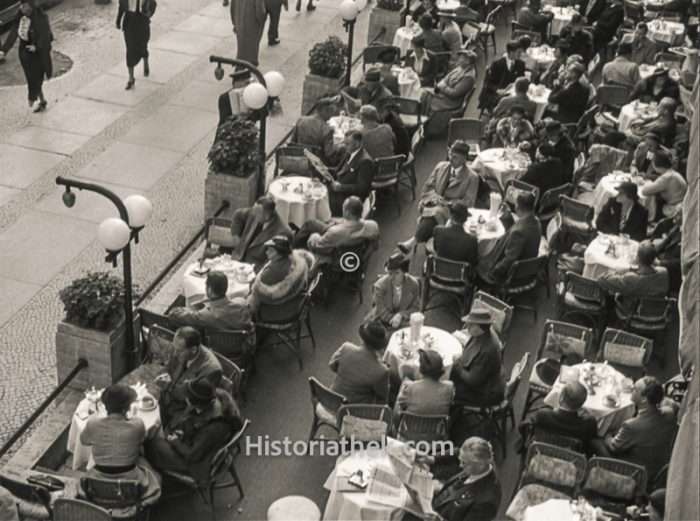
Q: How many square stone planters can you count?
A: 4